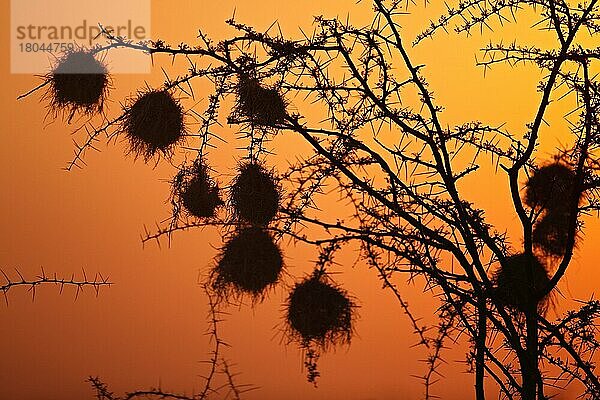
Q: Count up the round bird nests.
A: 10